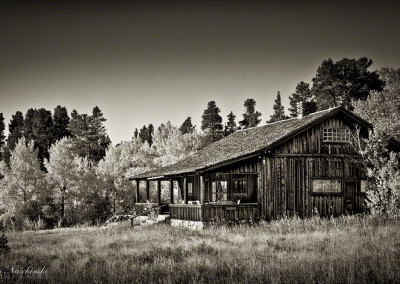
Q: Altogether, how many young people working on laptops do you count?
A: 0